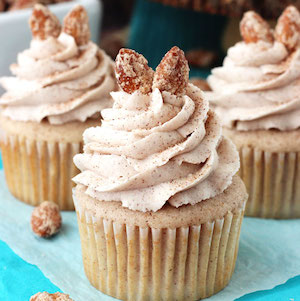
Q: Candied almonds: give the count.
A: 8